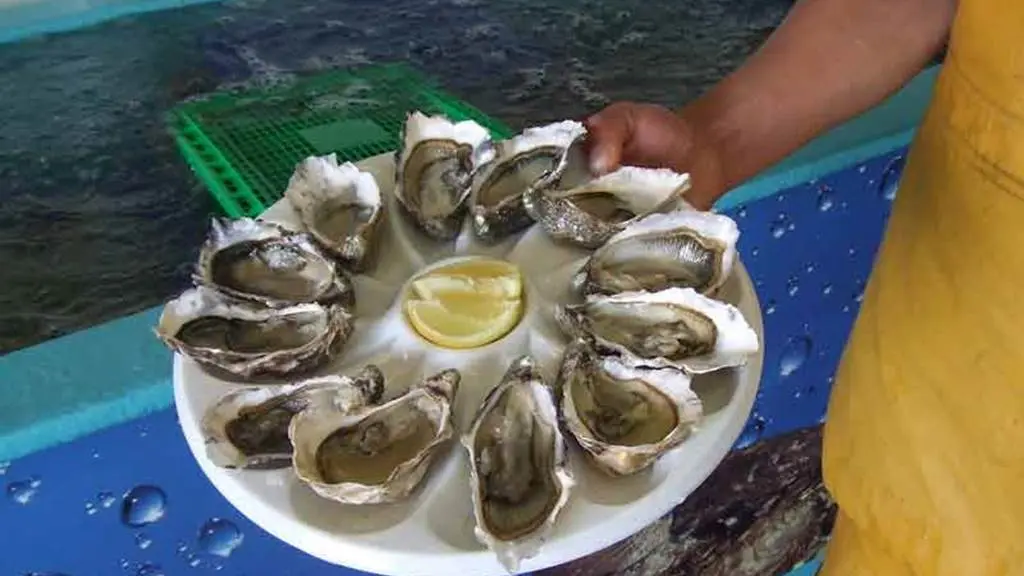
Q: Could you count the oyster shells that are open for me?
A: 12